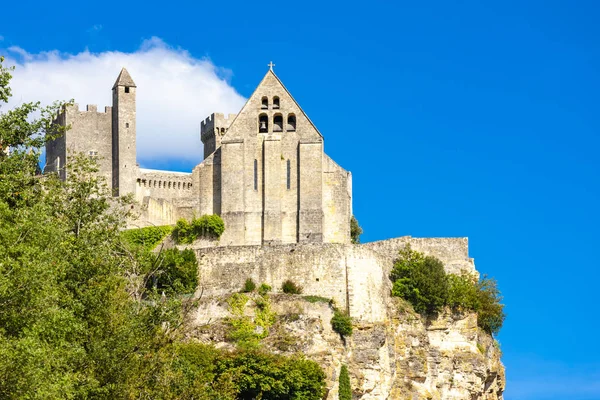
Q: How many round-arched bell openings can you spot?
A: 5